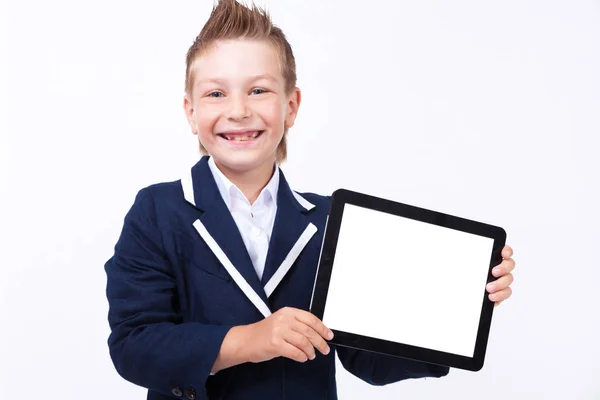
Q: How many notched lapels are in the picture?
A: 2